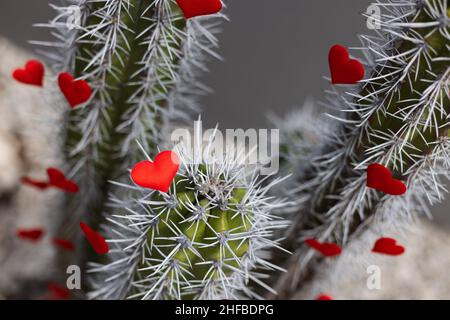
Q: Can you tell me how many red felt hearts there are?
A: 15